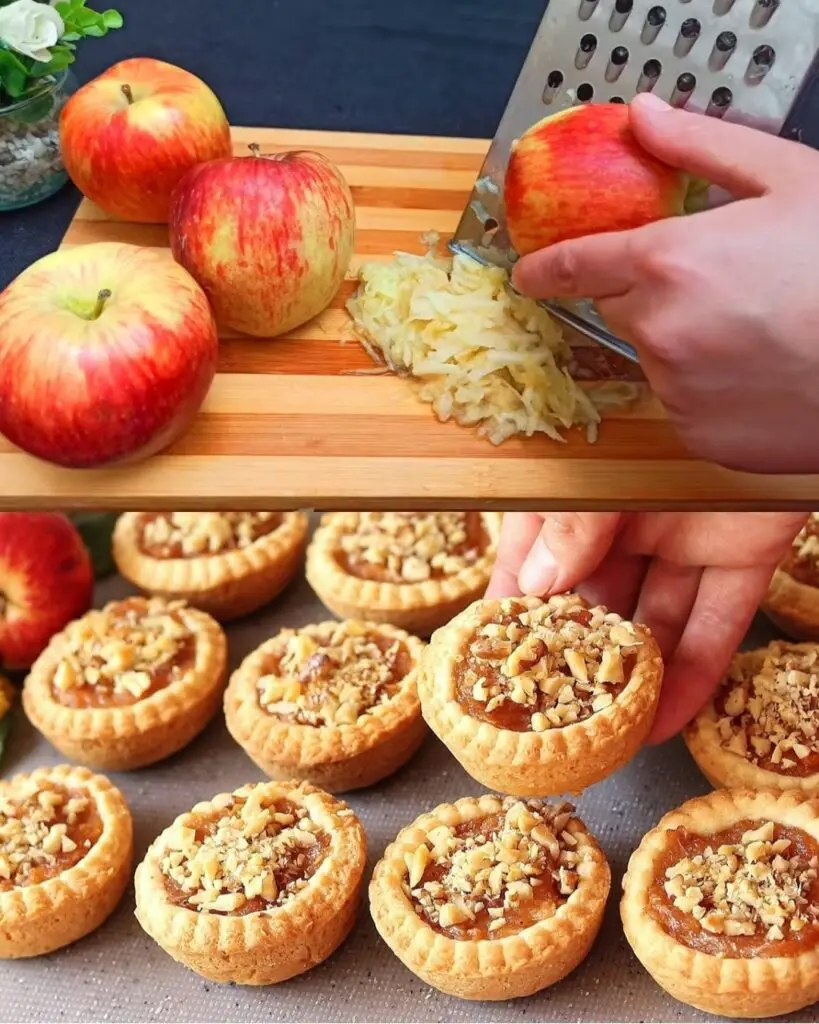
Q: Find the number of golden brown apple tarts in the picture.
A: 11